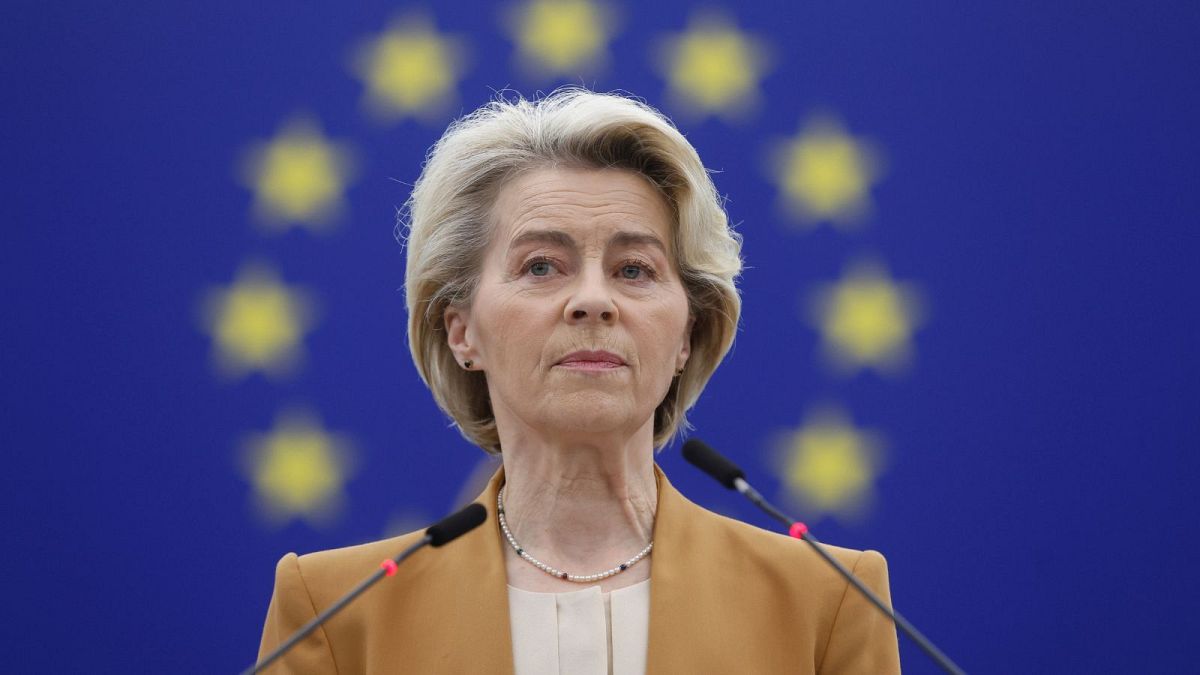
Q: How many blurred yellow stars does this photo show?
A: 9